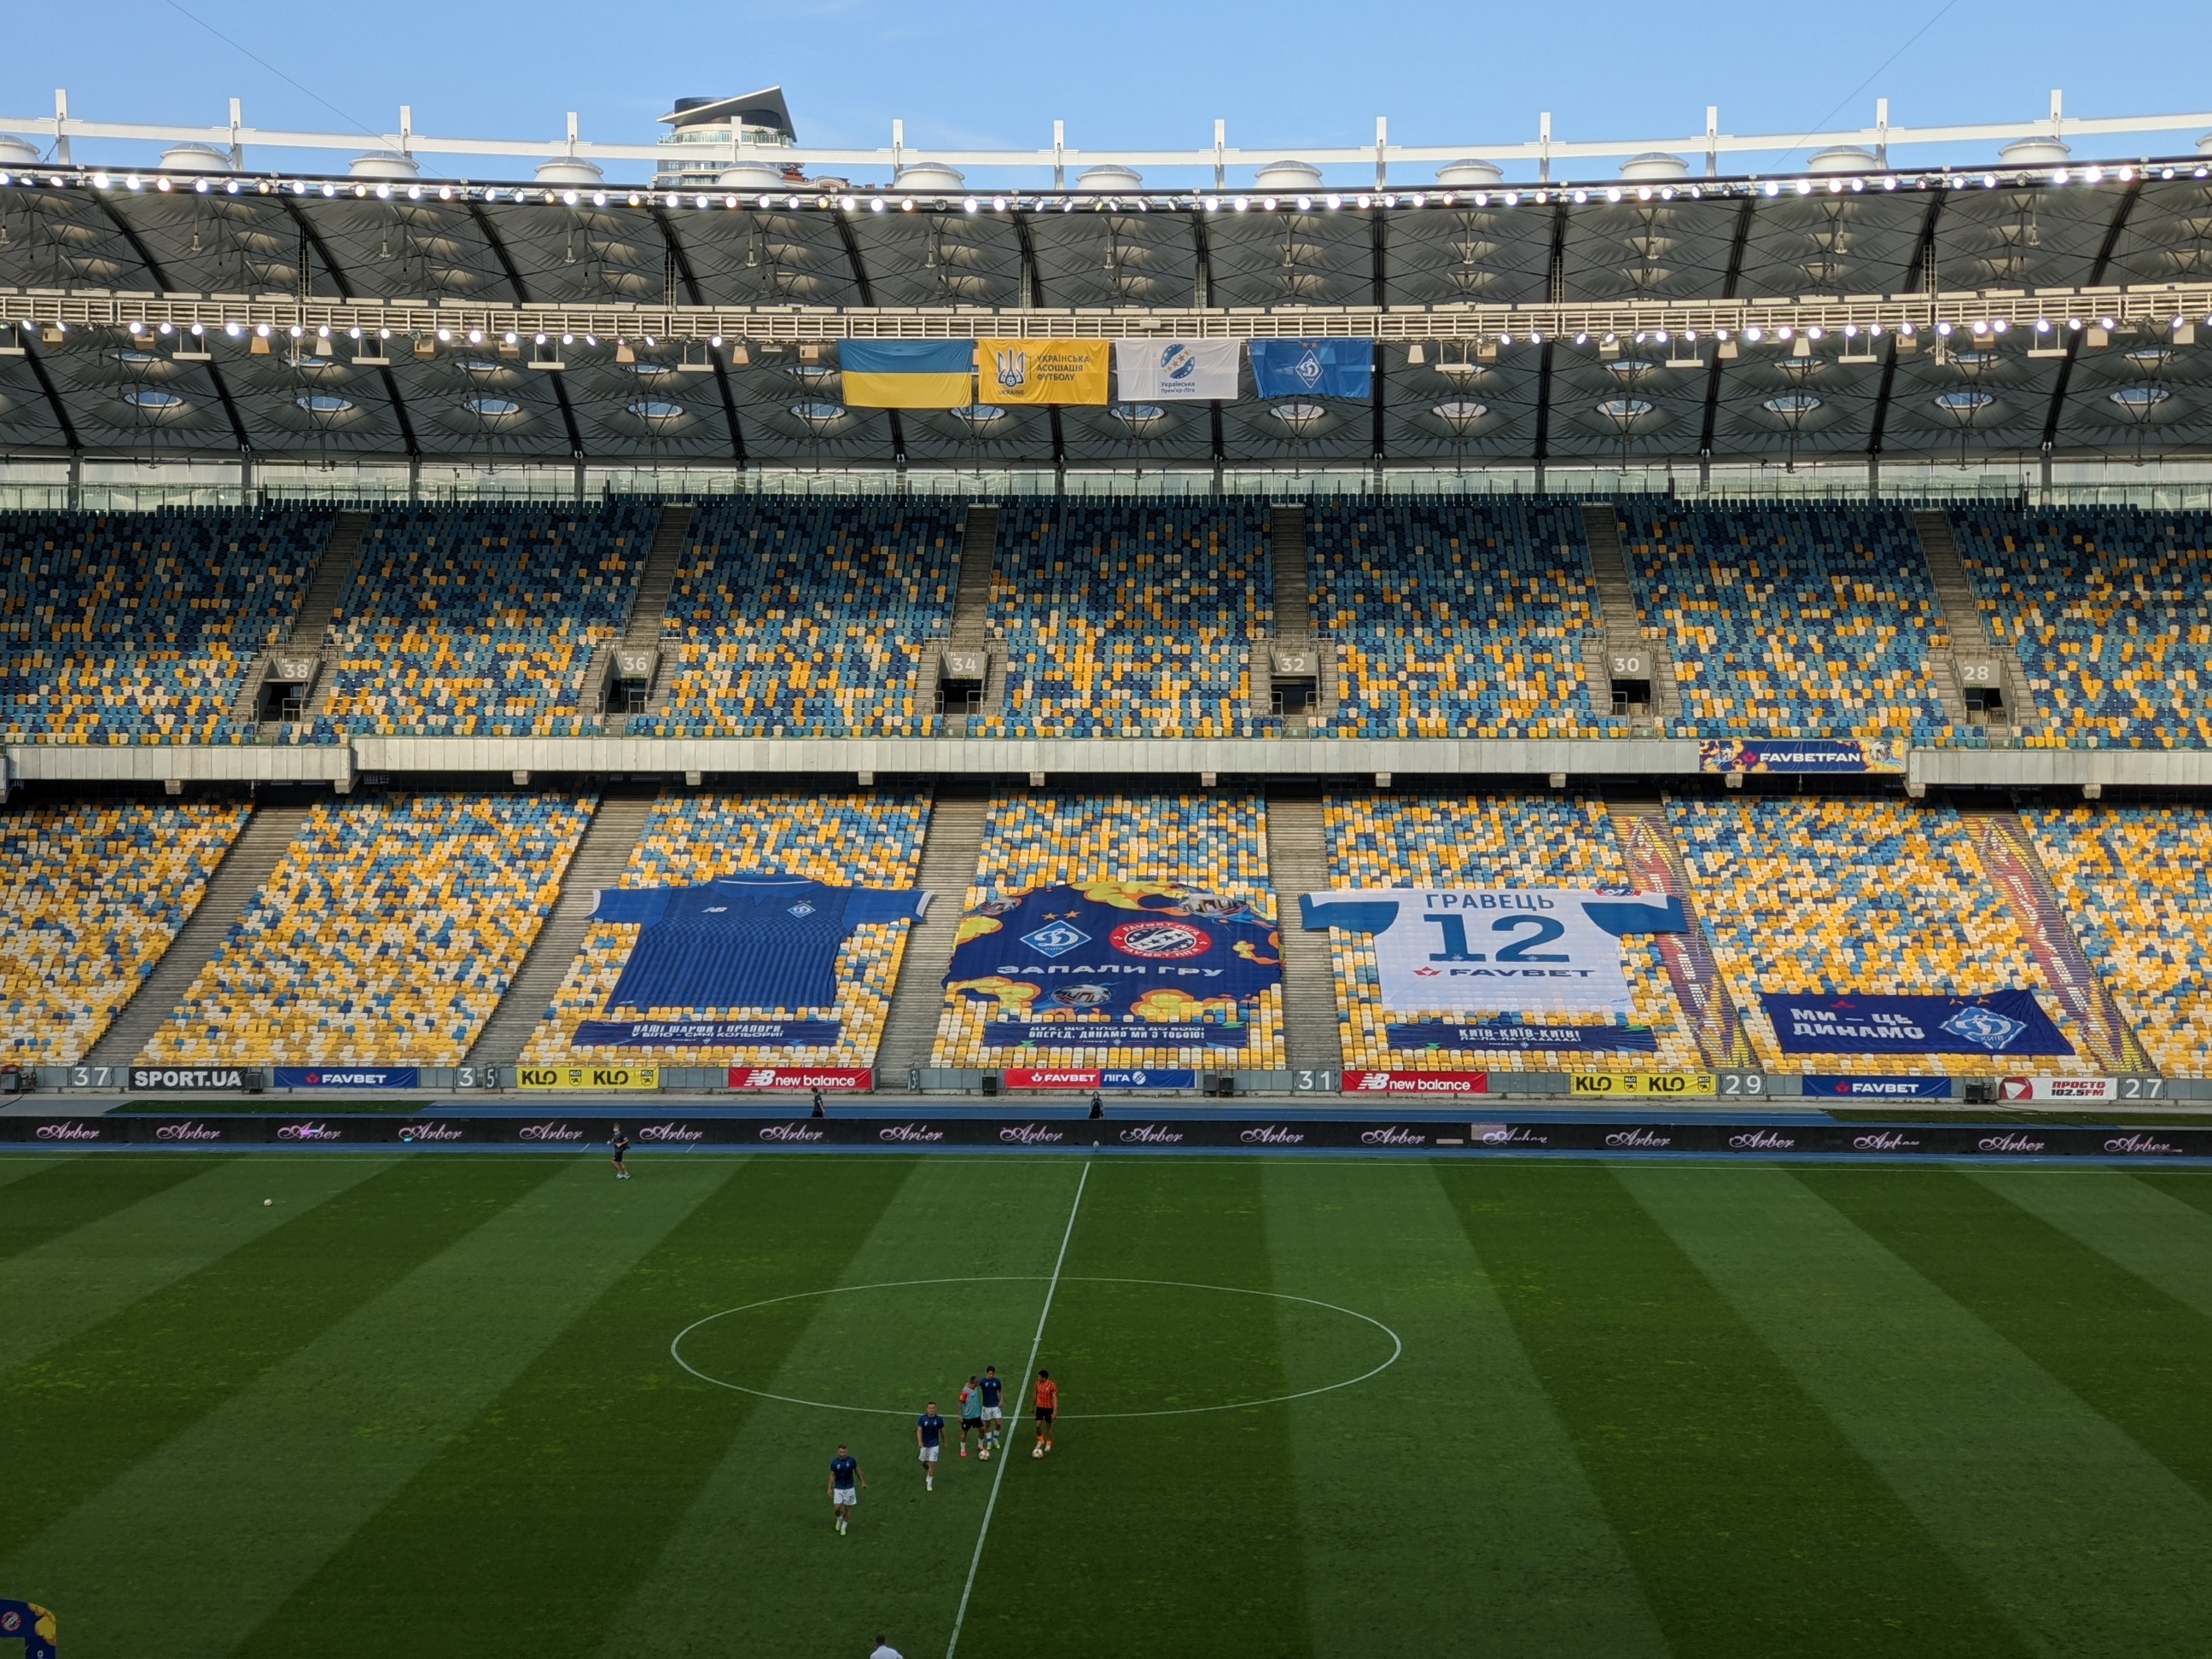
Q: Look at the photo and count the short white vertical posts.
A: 13